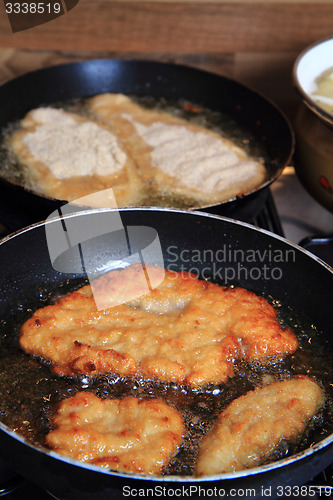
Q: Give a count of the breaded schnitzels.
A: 5